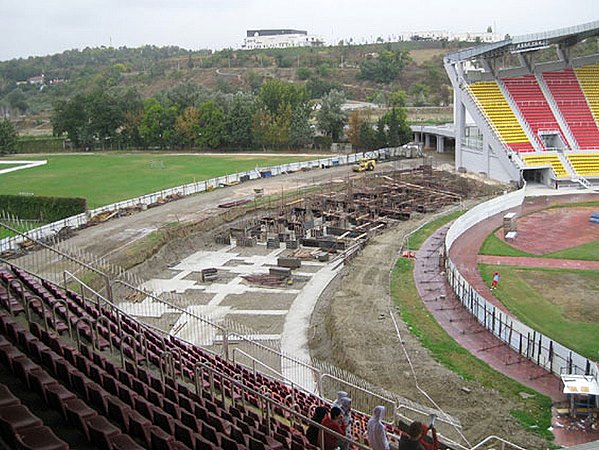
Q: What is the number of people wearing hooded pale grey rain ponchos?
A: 3